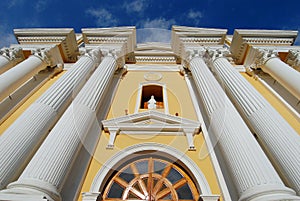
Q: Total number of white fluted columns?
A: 4